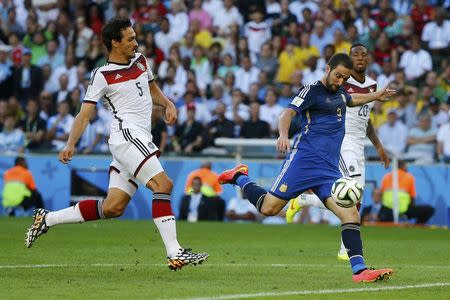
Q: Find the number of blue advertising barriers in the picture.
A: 1